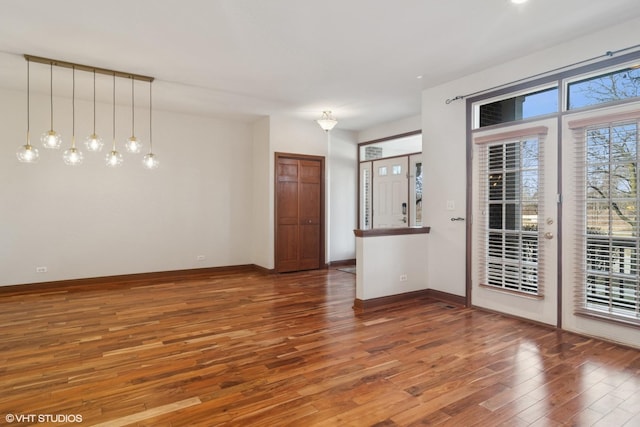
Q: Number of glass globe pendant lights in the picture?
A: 7